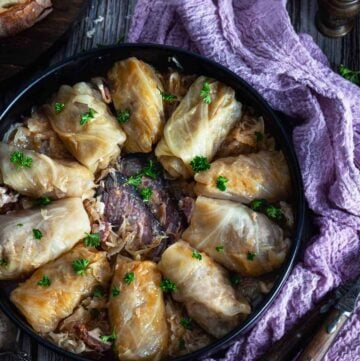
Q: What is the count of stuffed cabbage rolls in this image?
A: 10